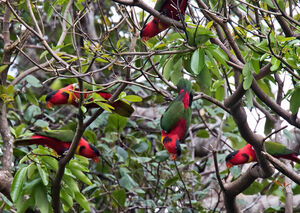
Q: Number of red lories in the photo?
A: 5